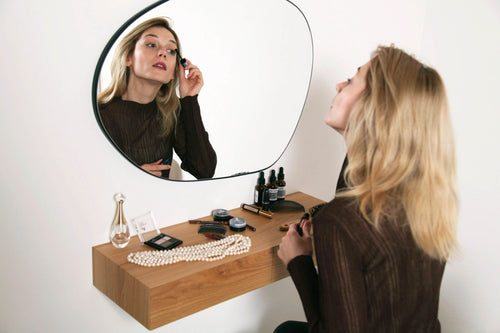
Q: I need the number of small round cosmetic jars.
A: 2